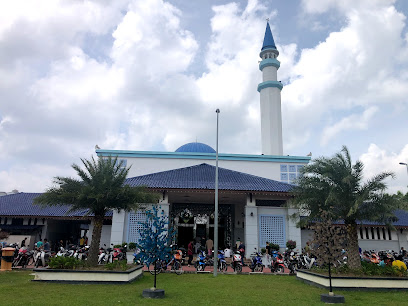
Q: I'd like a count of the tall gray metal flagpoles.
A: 1